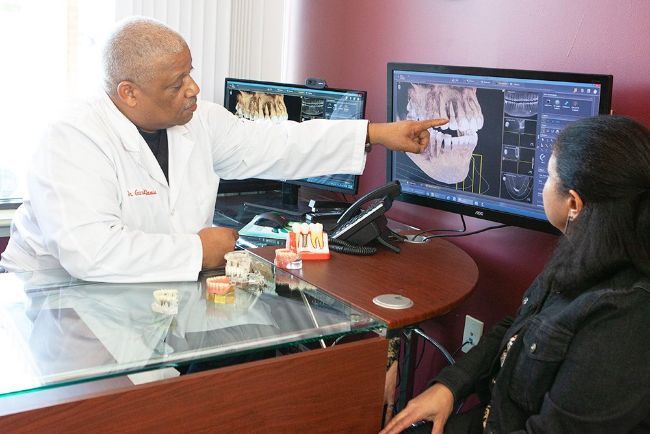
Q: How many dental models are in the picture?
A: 5